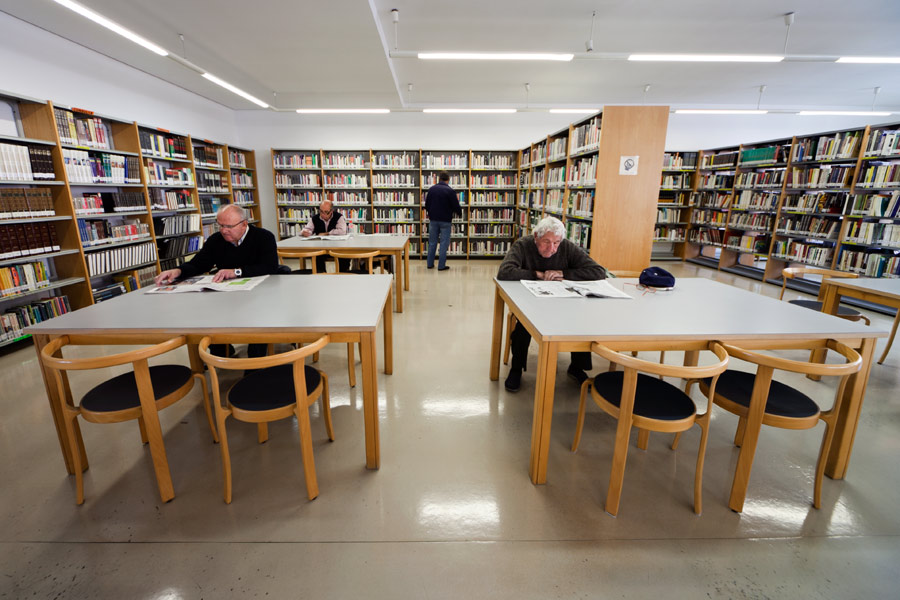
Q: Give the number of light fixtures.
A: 10